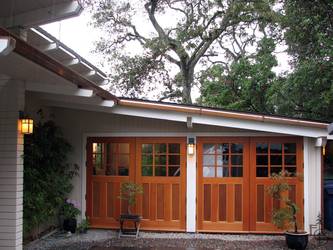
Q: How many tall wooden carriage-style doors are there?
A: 4